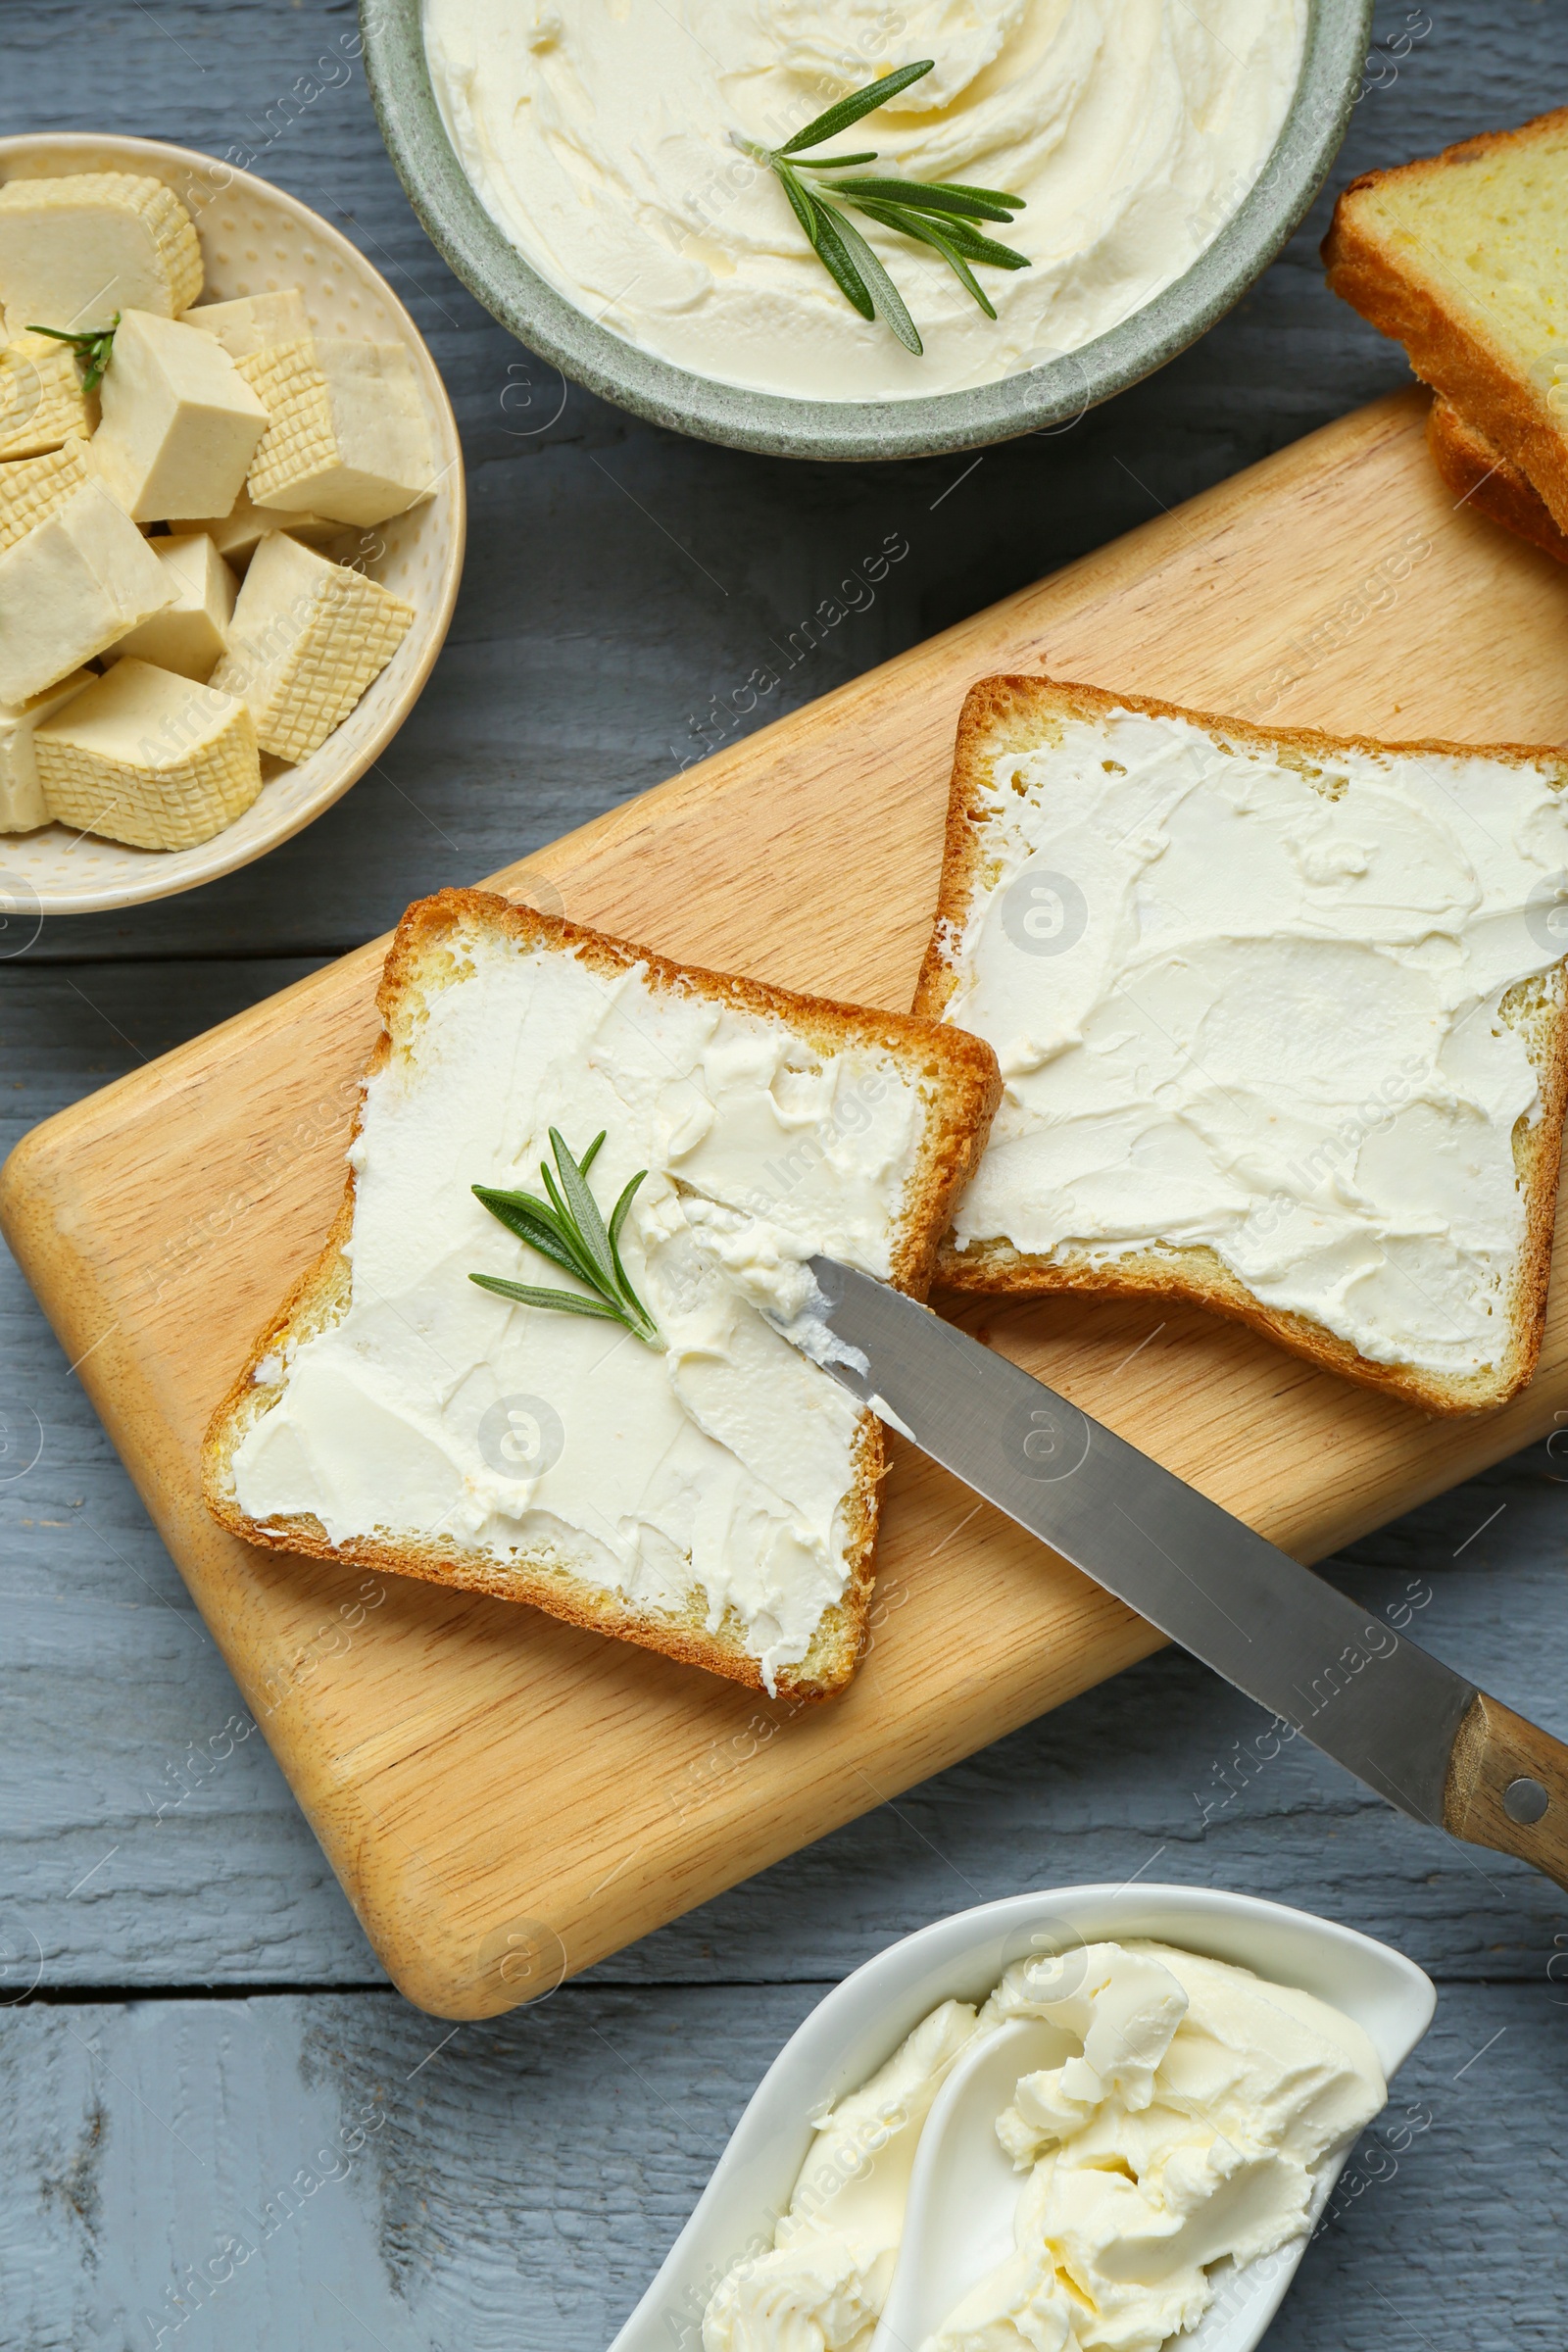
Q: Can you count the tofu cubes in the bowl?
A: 11